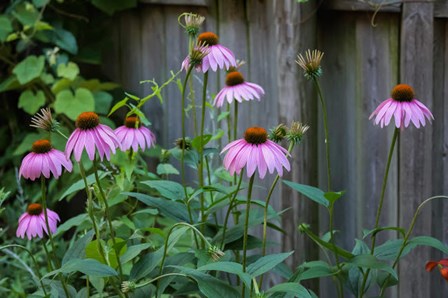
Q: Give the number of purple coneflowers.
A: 8